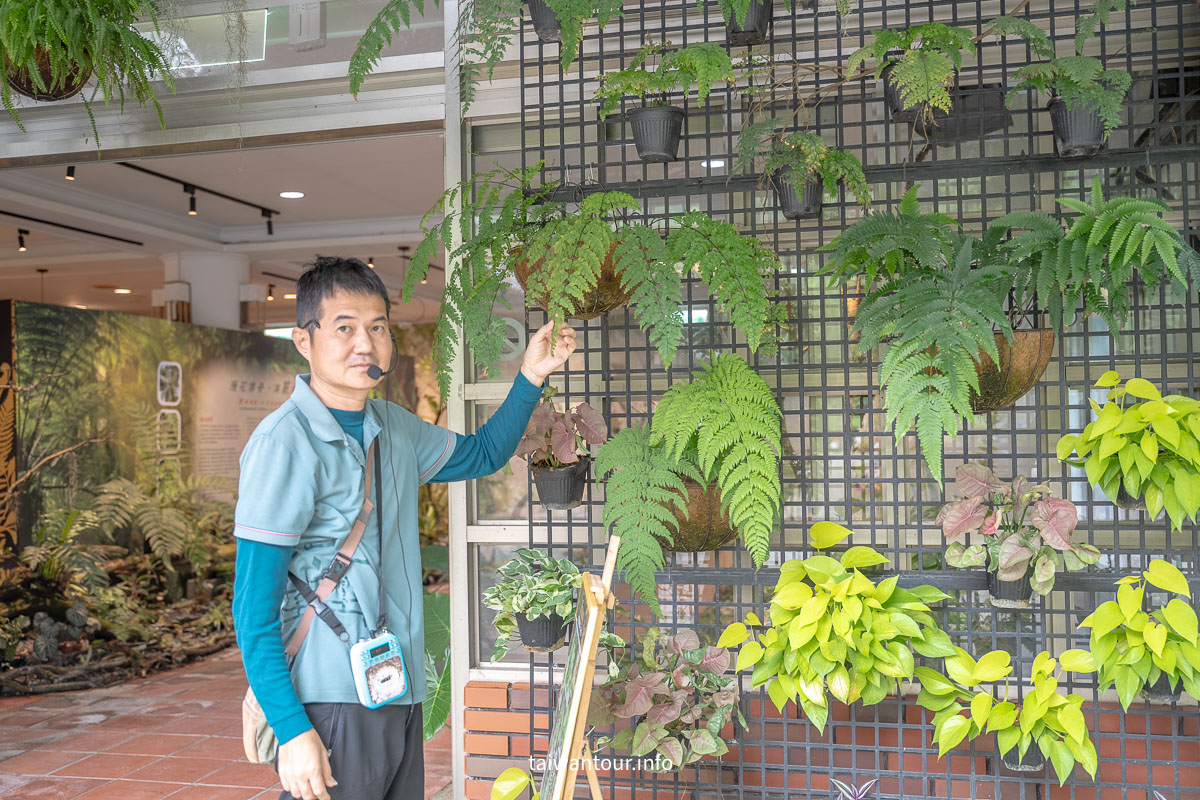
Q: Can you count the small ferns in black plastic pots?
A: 6